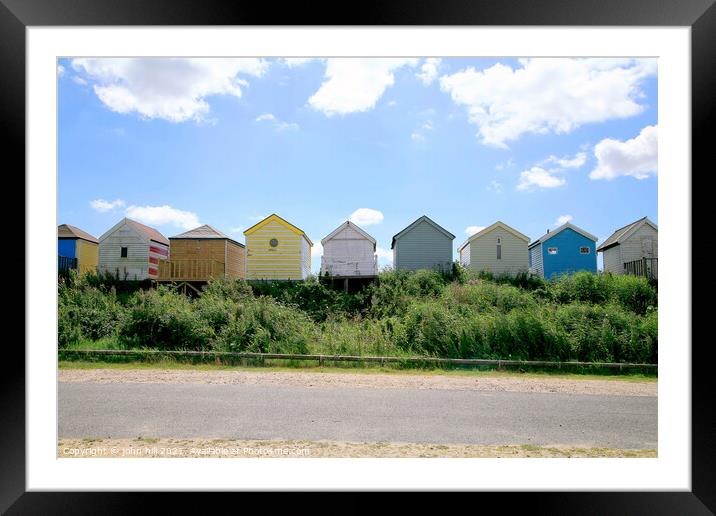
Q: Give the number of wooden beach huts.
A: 9